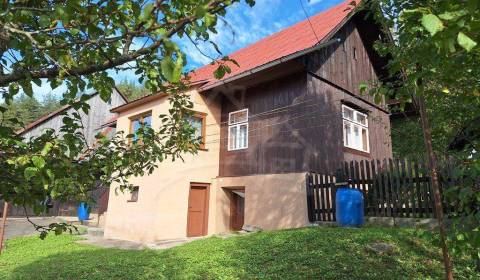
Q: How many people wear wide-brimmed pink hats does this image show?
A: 0